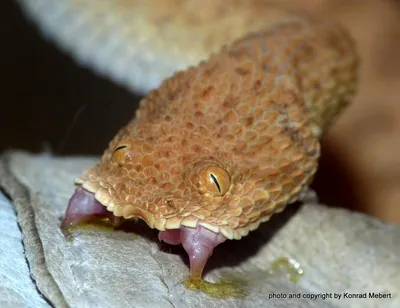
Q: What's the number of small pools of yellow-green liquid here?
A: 3